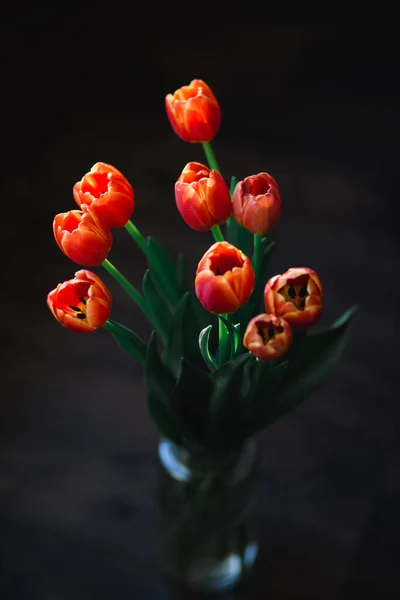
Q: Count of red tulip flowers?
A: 9